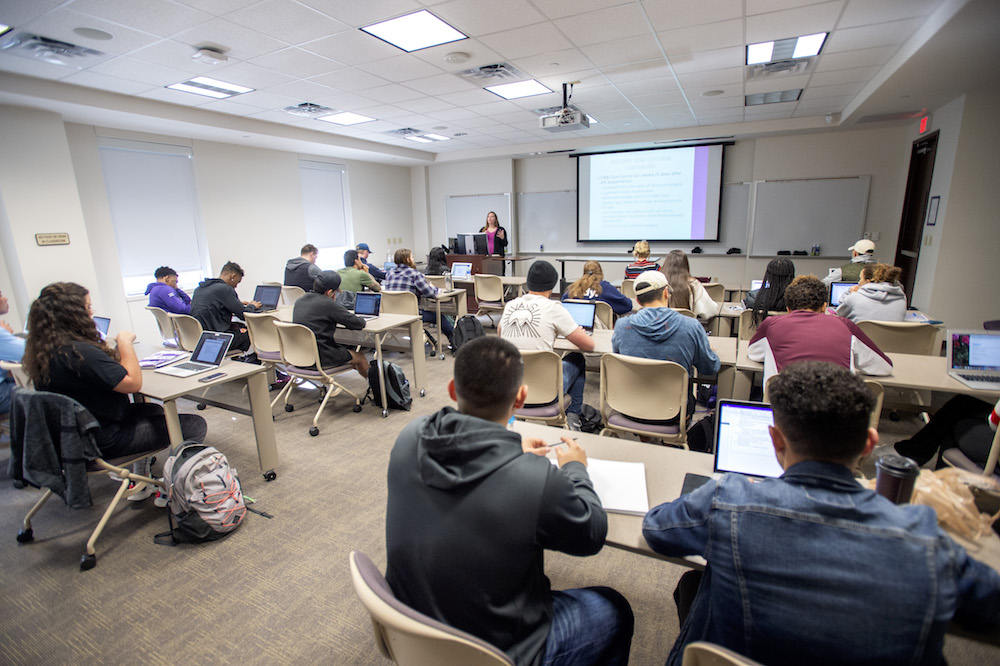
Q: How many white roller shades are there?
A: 2